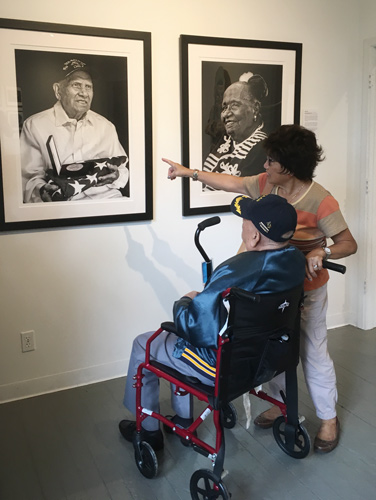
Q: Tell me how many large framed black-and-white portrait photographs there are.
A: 2